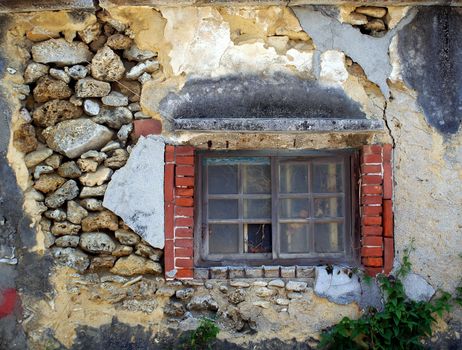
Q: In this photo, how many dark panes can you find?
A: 1